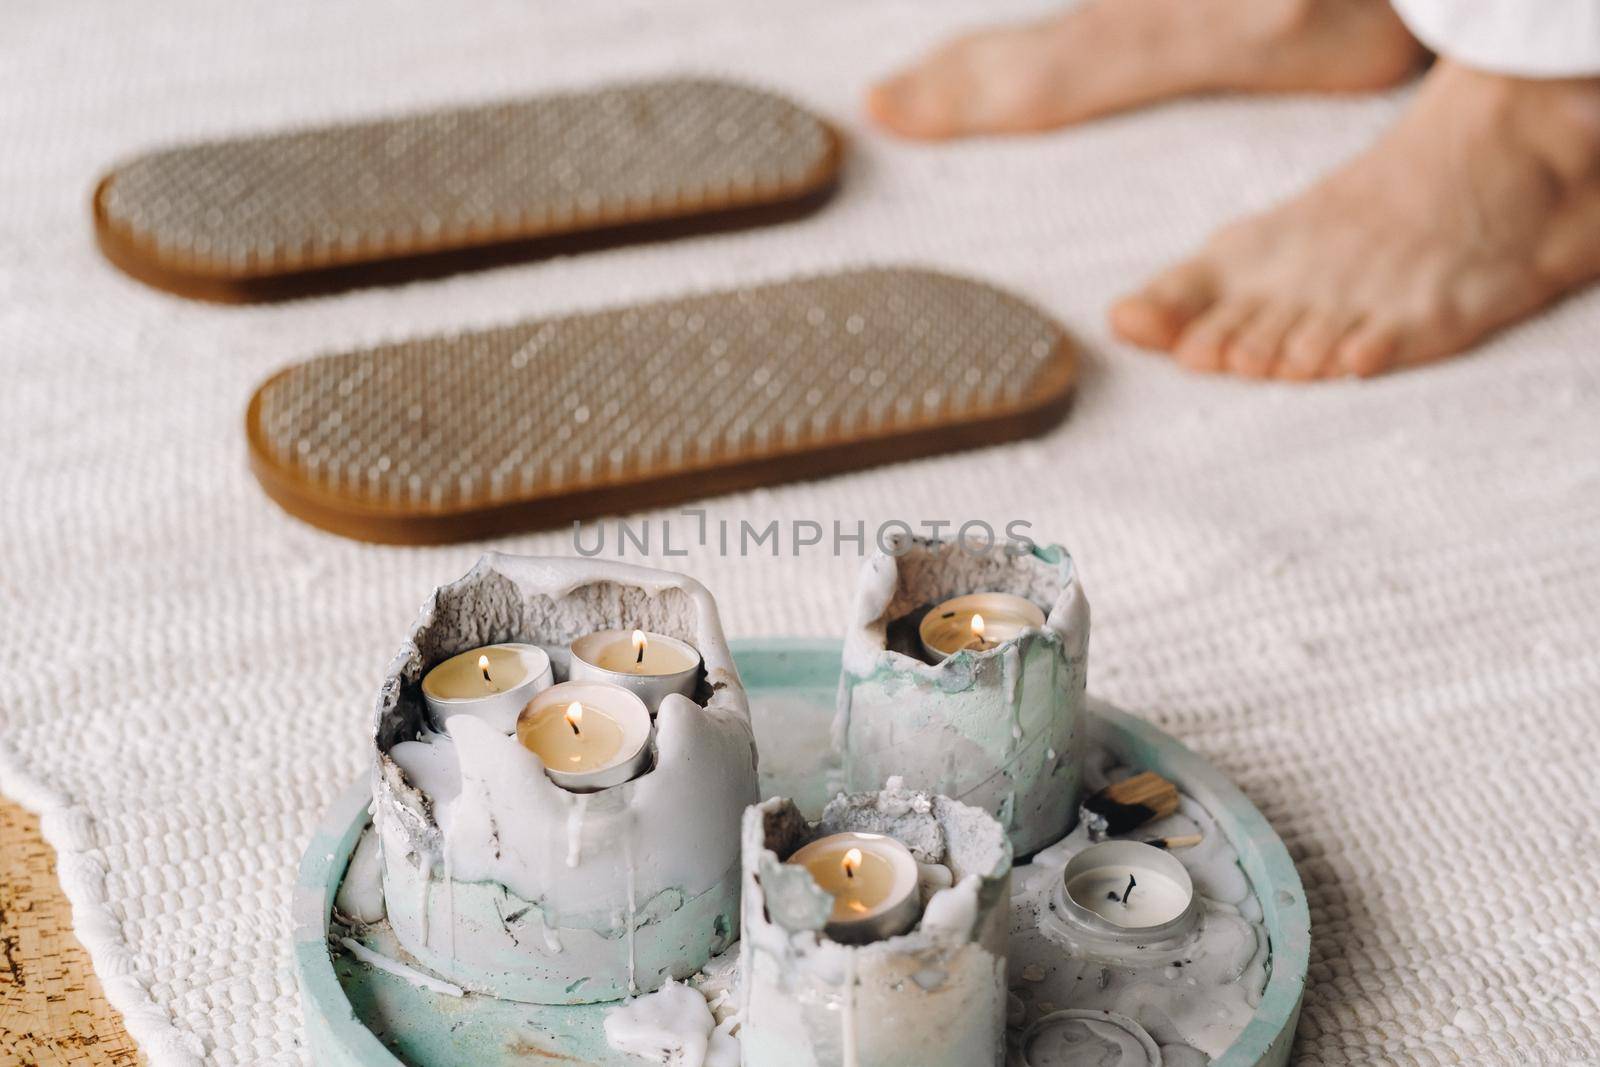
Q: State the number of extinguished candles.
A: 1